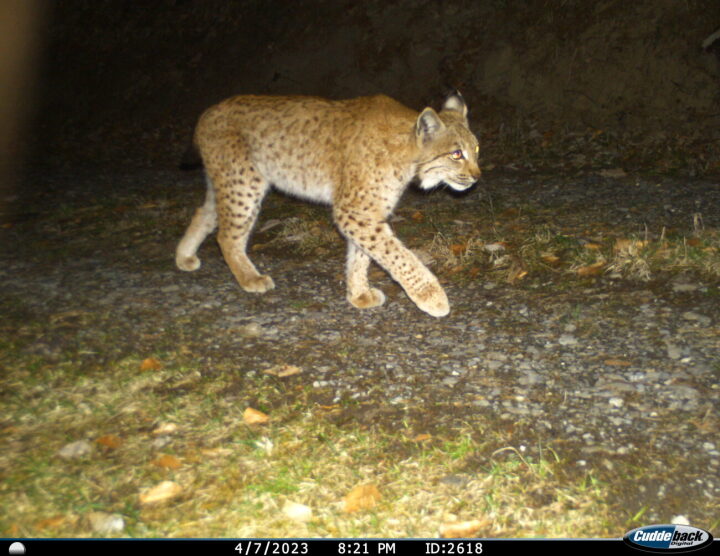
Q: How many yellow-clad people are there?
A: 0